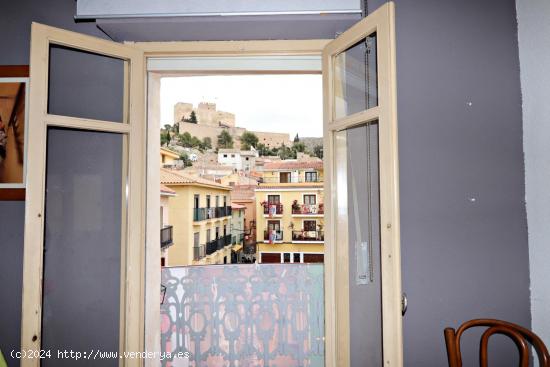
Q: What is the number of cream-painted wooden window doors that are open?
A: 2